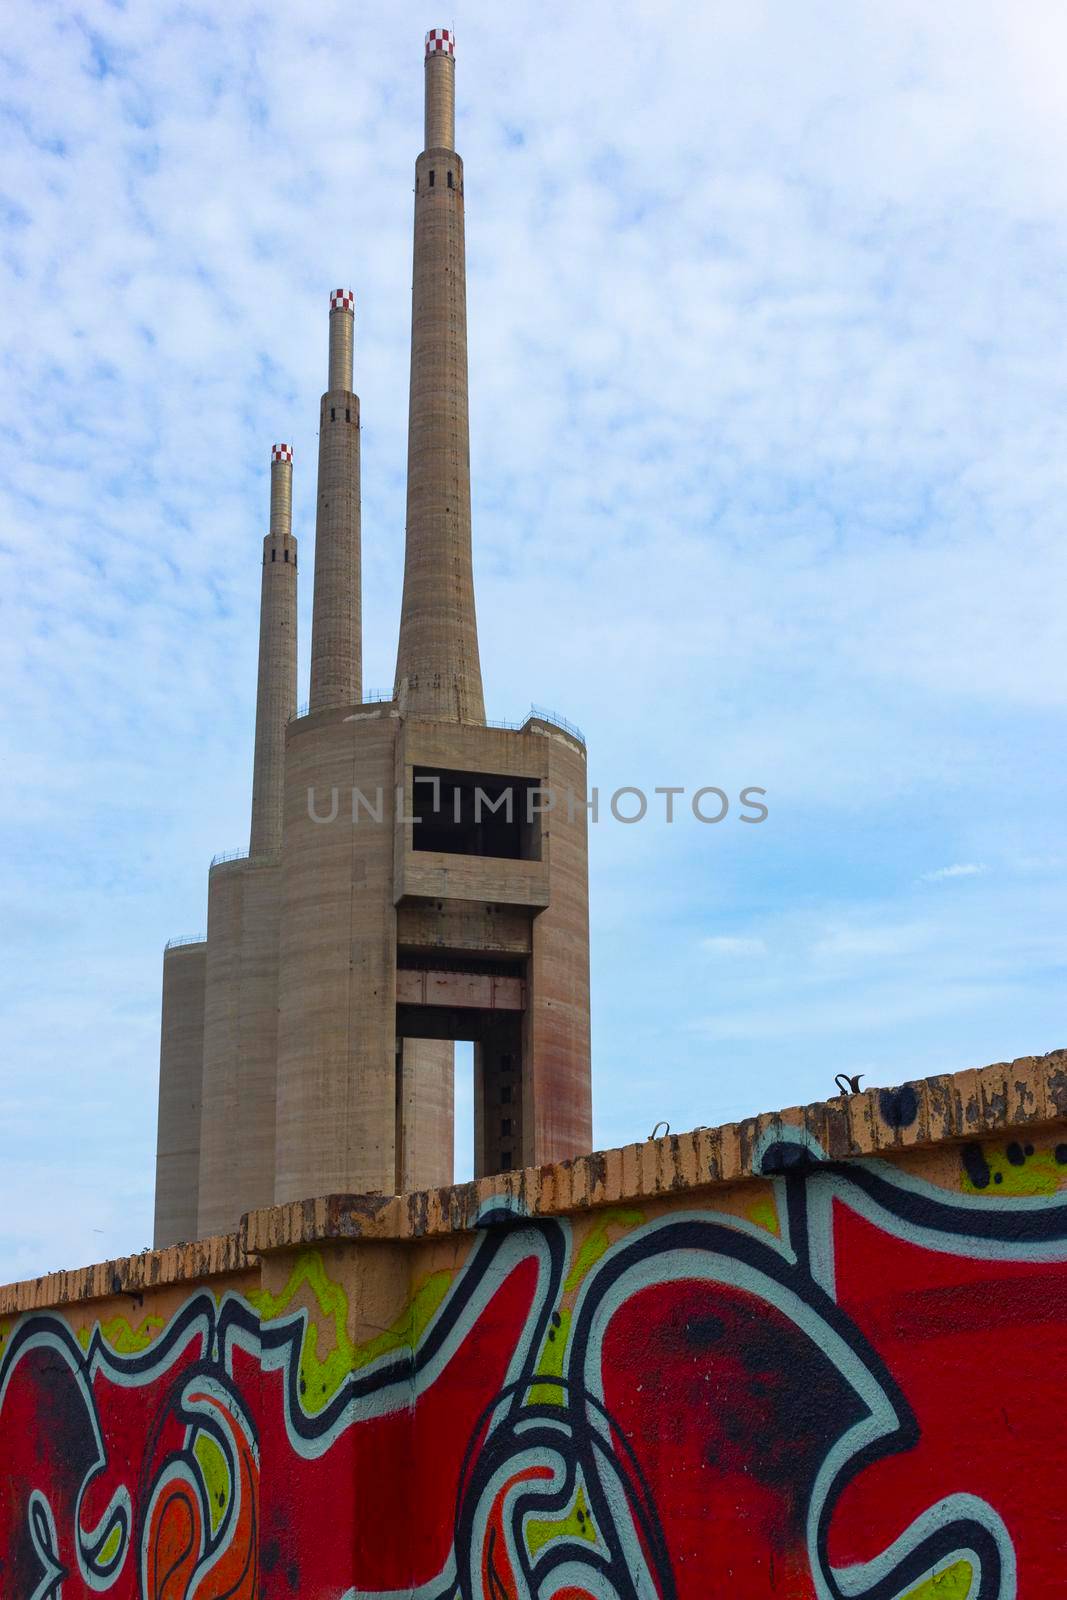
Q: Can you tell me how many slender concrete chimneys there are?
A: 3